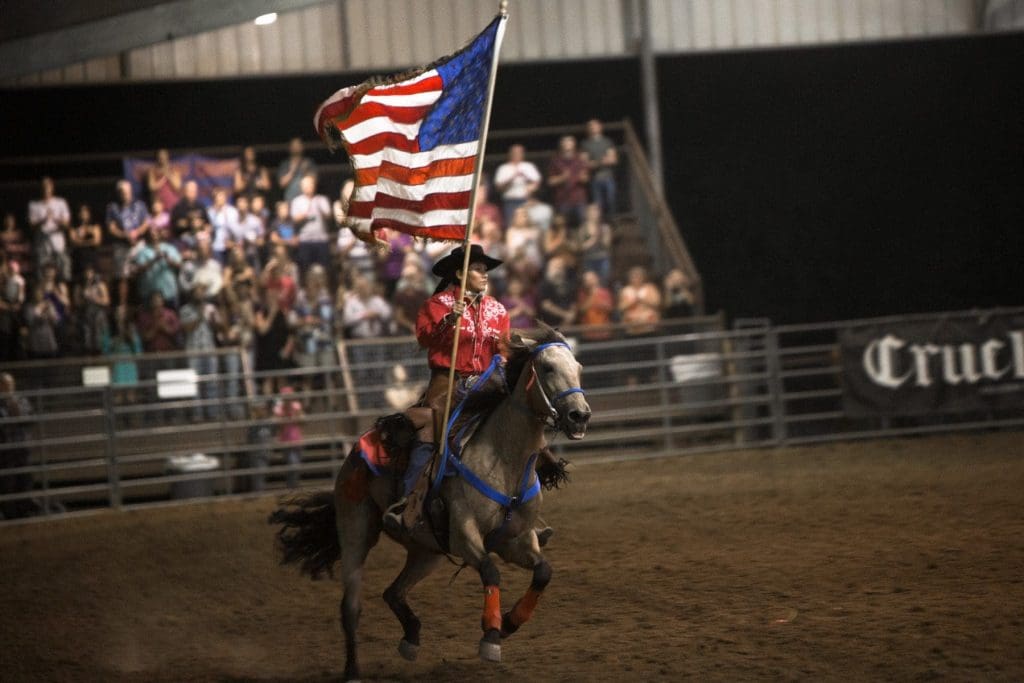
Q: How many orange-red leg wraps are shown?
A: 2